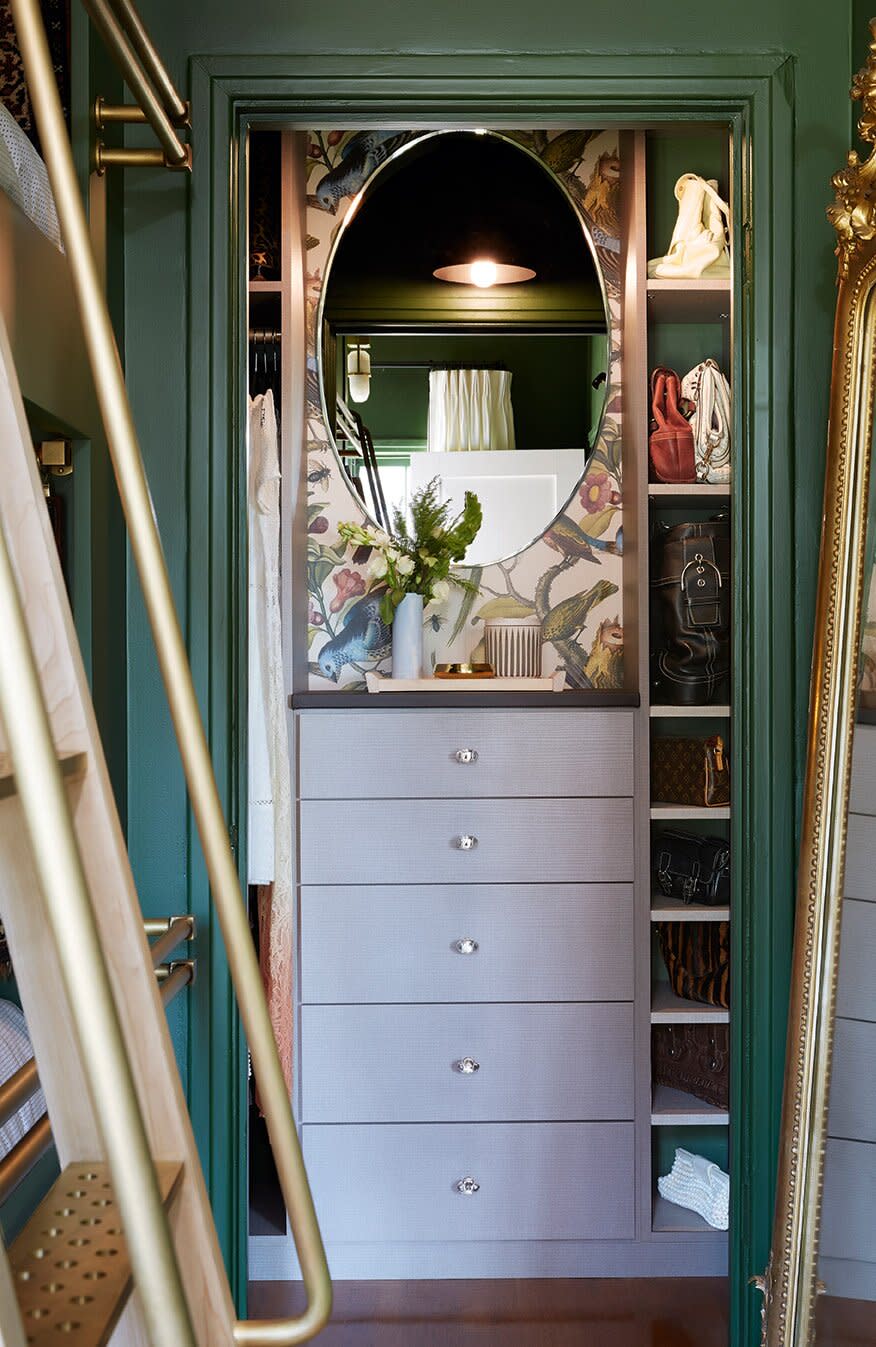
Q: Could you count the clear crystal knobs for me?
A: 5